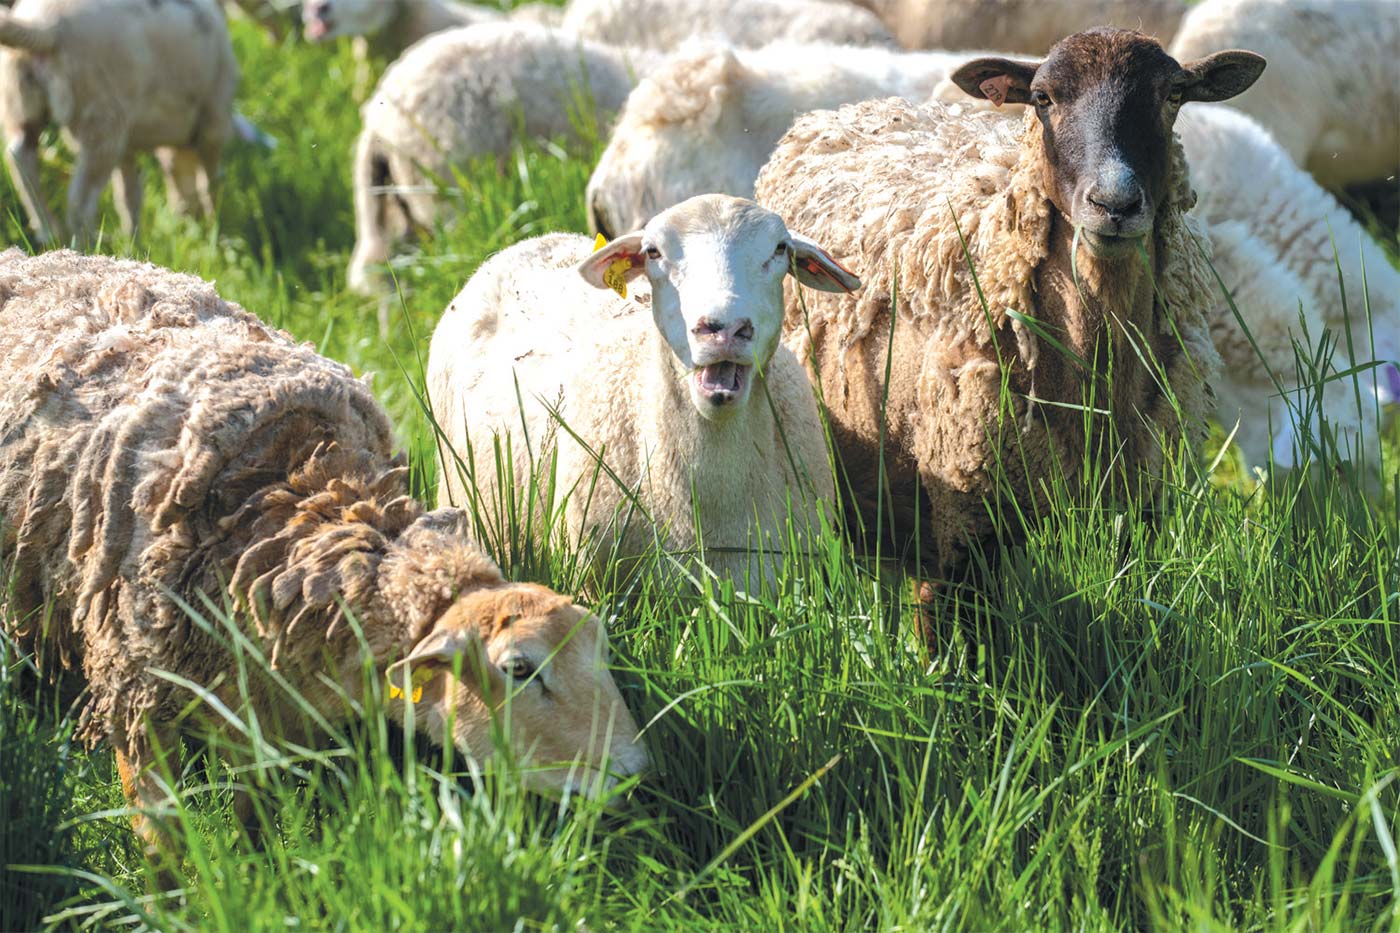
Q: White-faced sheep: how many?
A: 1